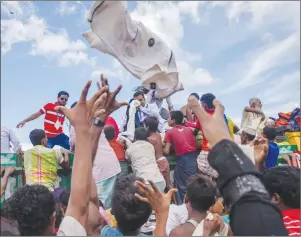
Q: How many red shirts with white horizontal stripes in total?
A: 2